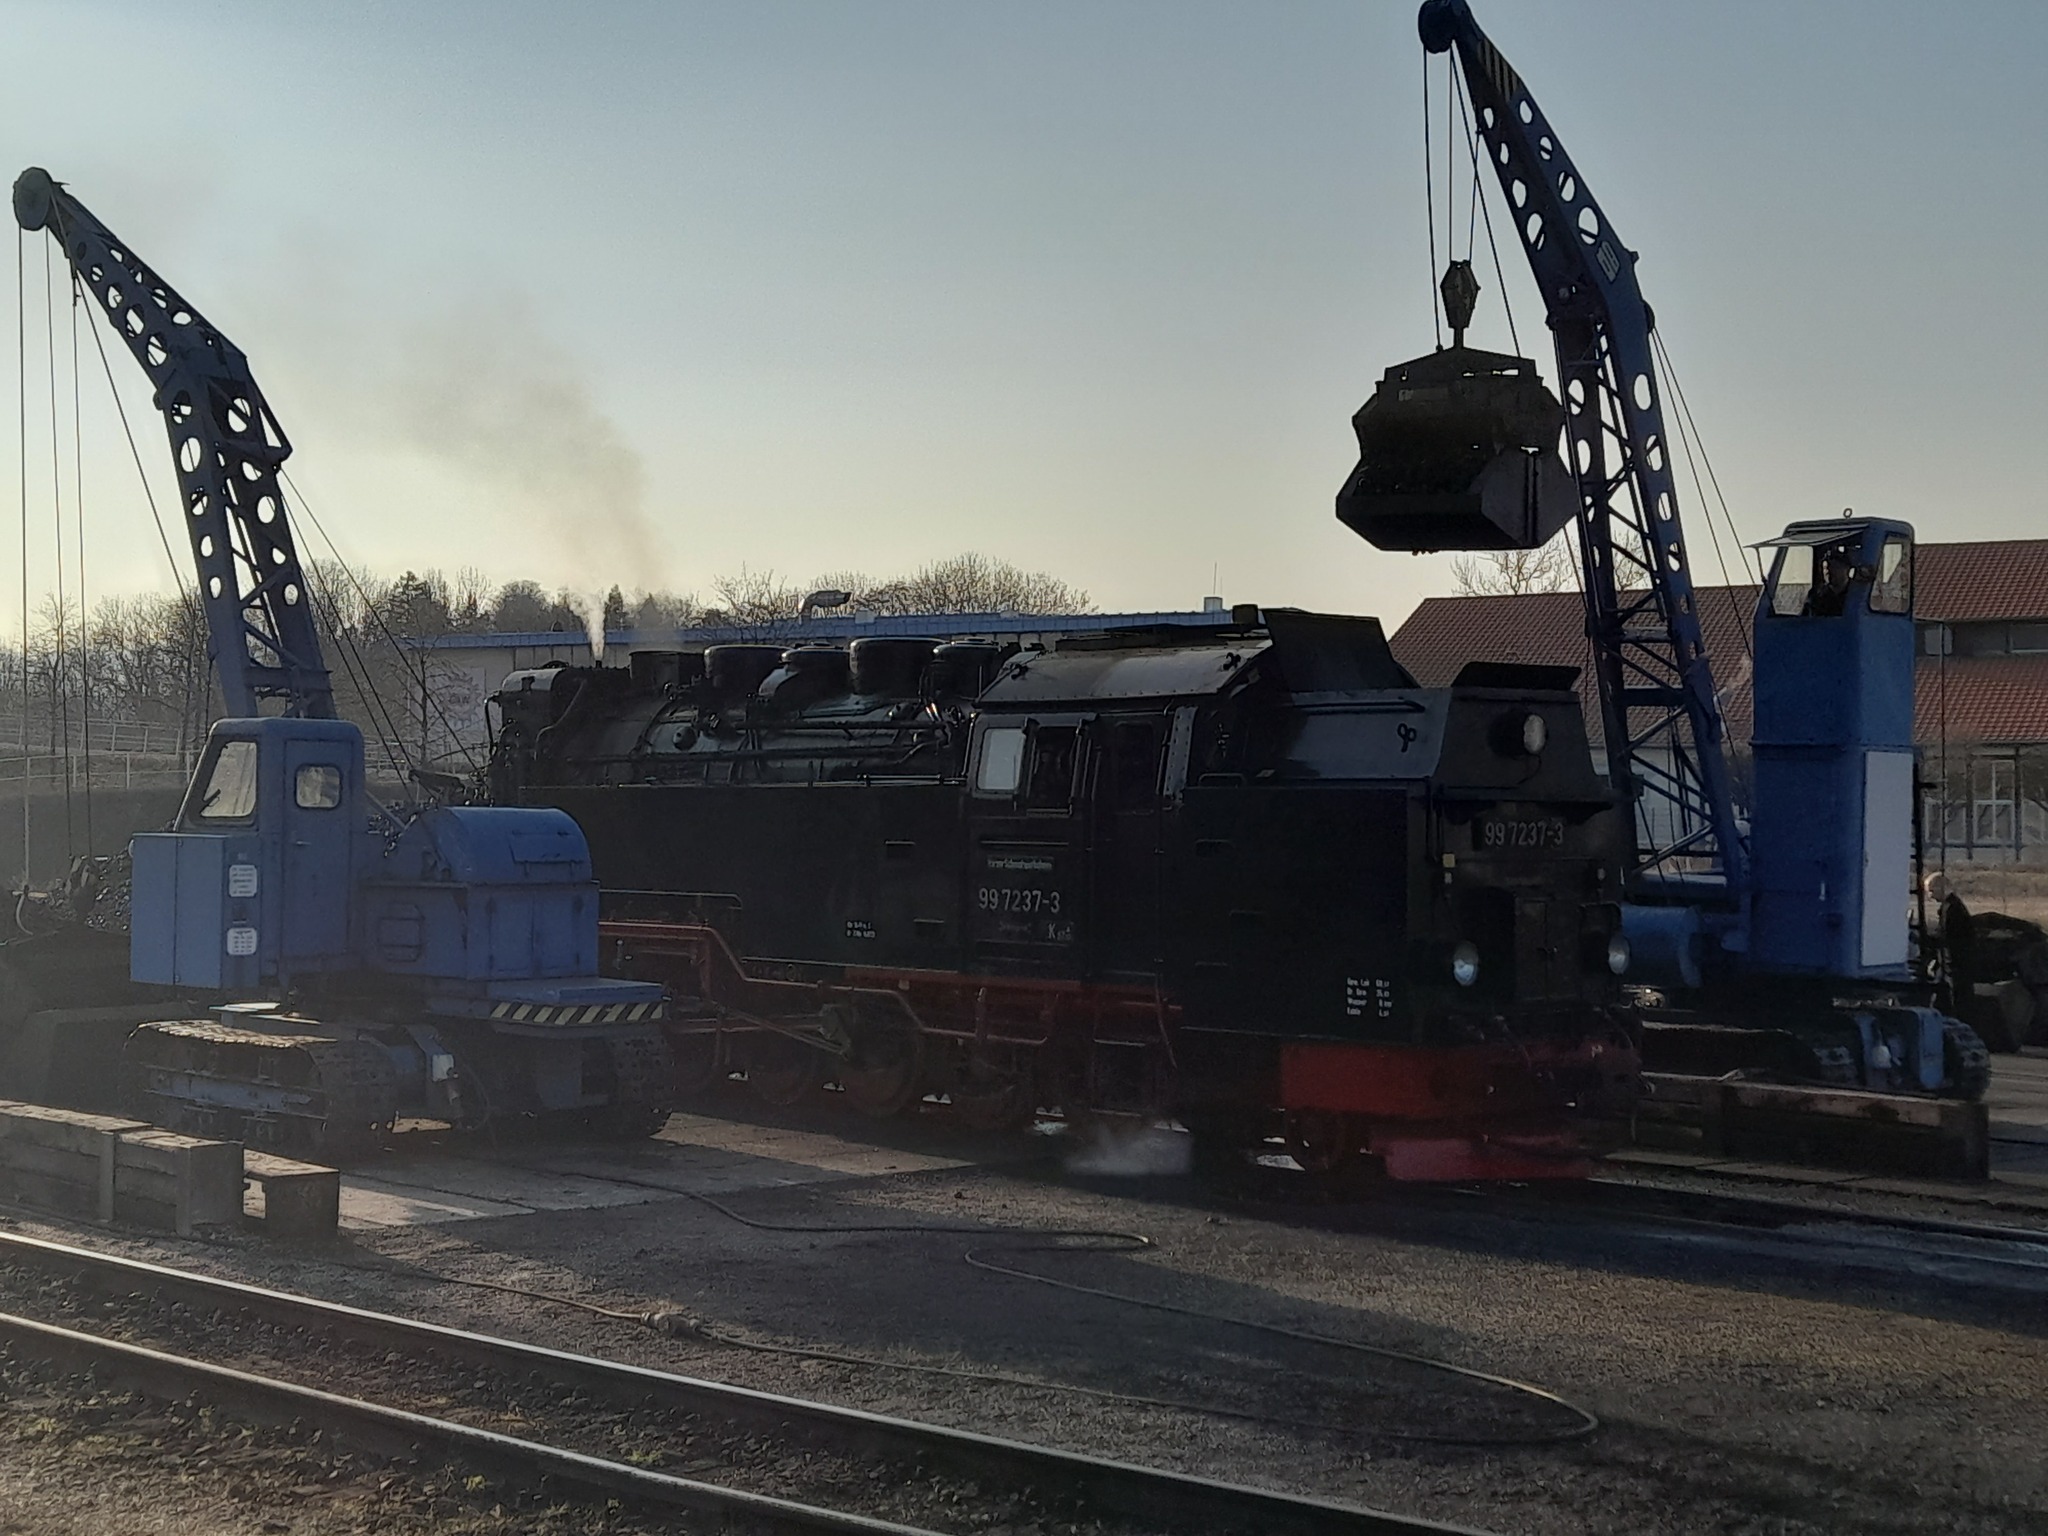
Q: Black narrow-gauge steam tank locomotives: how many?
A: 1